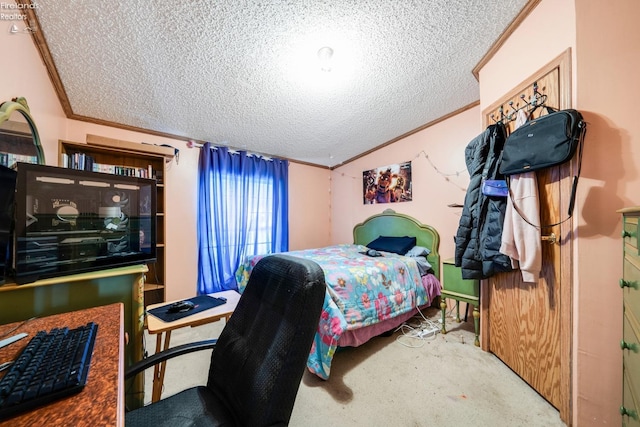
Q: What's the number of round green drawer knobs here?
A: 4